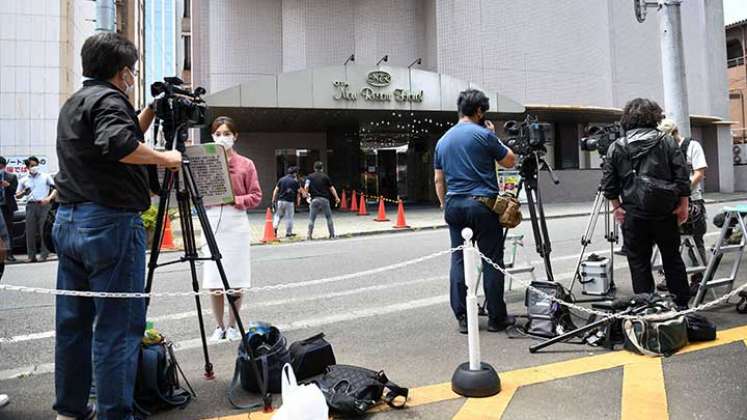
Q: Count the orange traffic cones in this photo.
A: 7